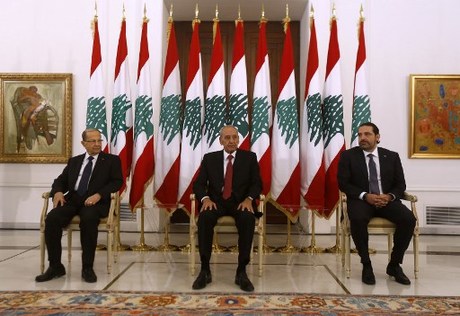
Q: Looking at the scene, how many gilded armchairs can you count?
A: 3